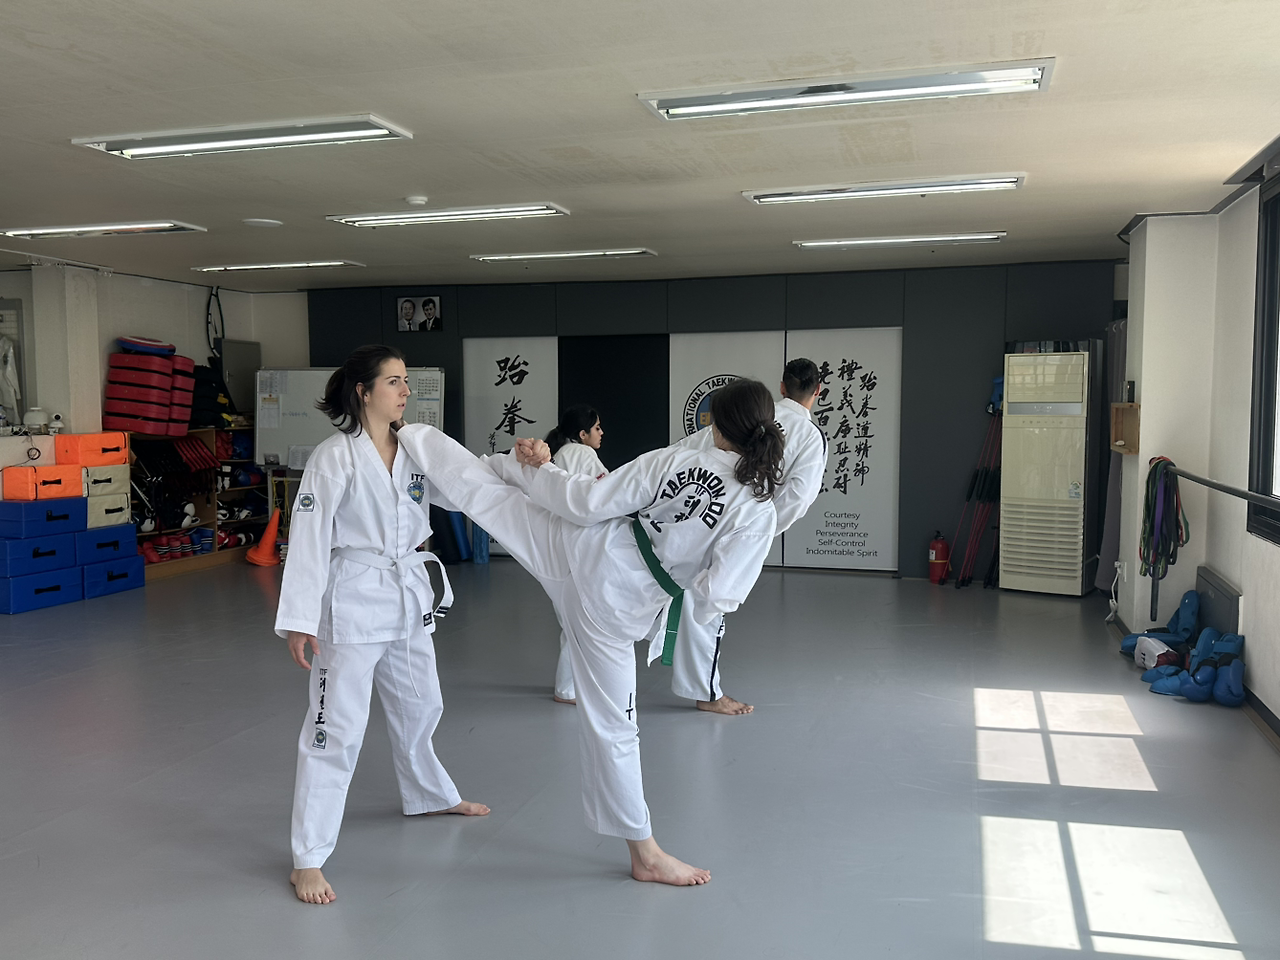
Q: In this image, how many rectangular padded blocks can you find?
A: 9